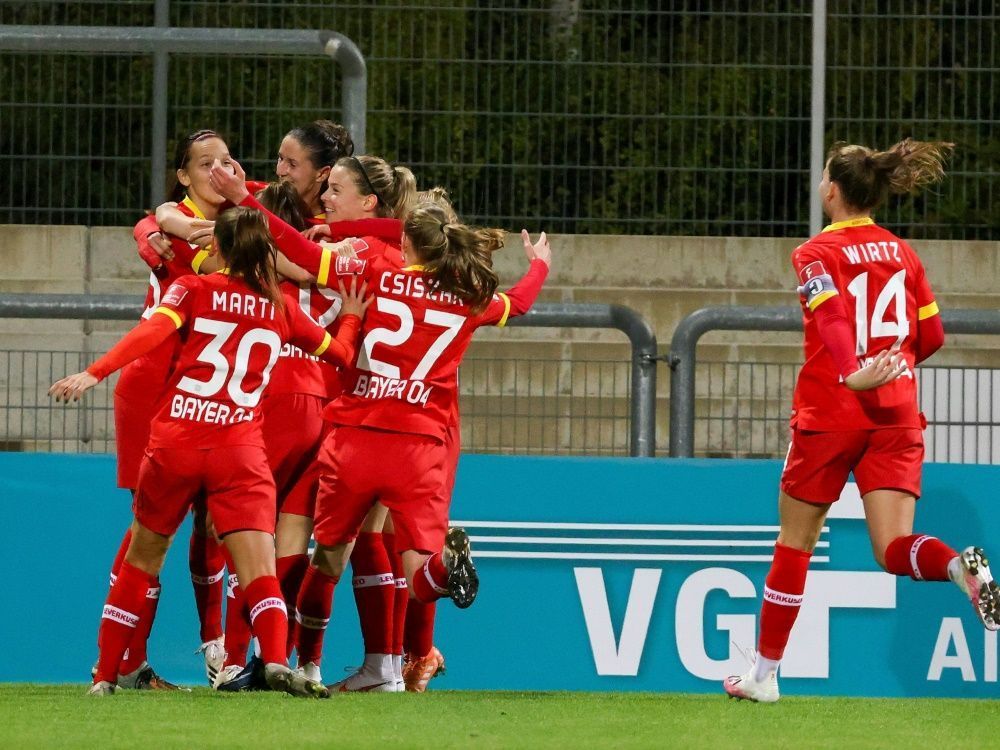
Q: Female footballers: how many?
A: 8